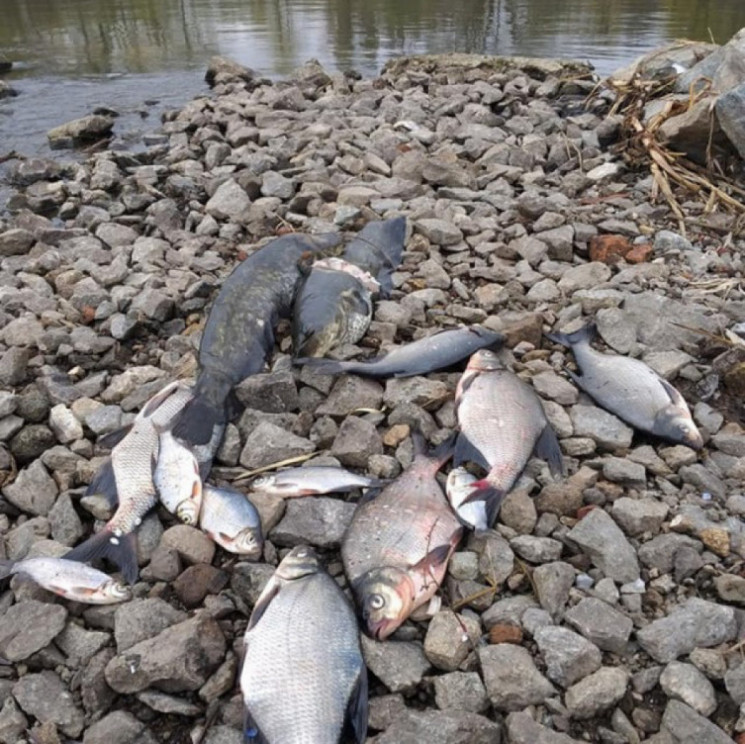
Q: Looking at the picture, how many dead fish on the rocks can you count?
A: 13